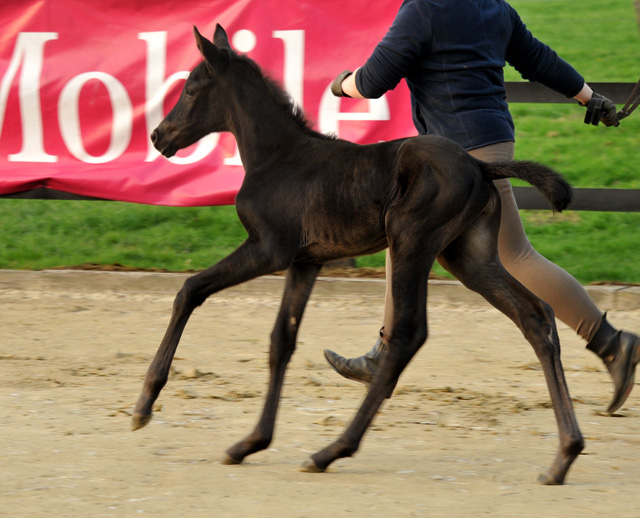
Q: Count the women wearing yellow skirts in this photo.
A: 0